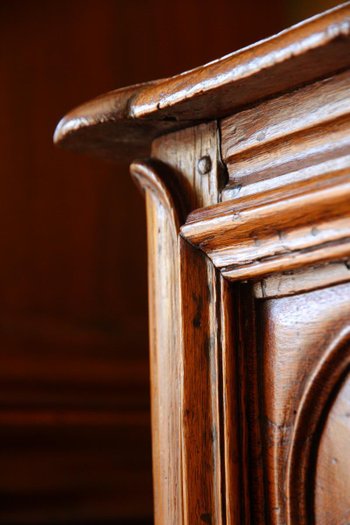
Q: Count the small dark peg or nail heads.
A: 1